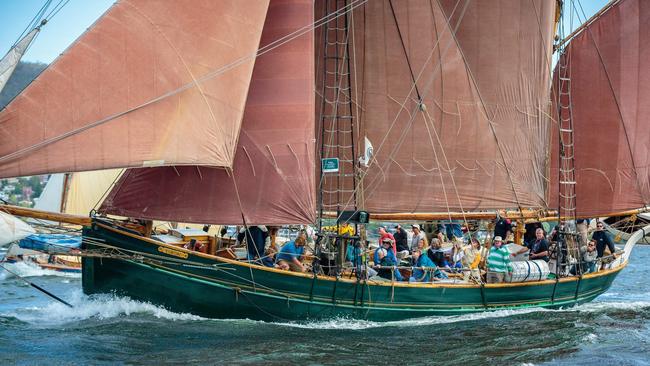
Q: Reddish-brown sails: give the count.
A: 4